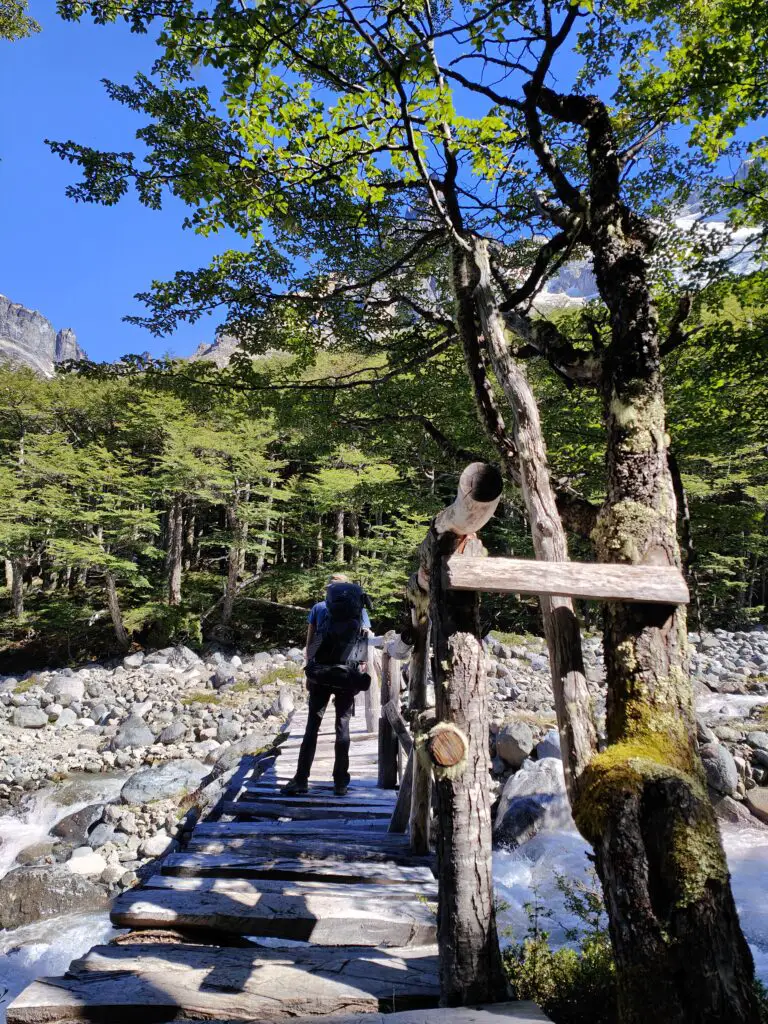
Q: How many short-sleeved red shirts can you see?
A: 0